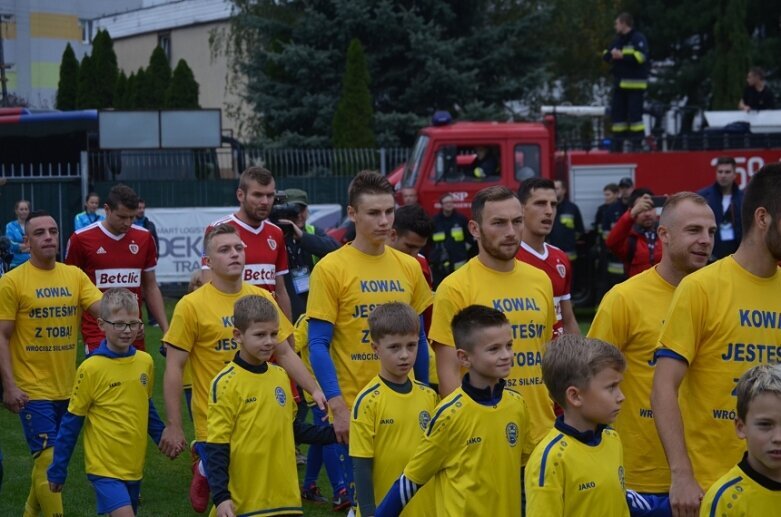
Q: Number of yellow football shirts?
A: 12